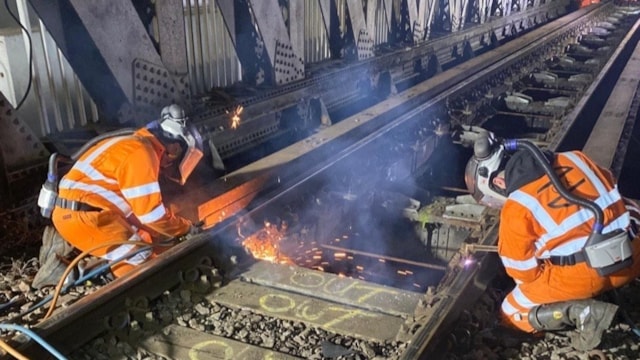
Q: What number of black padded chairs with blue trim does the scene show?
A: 0